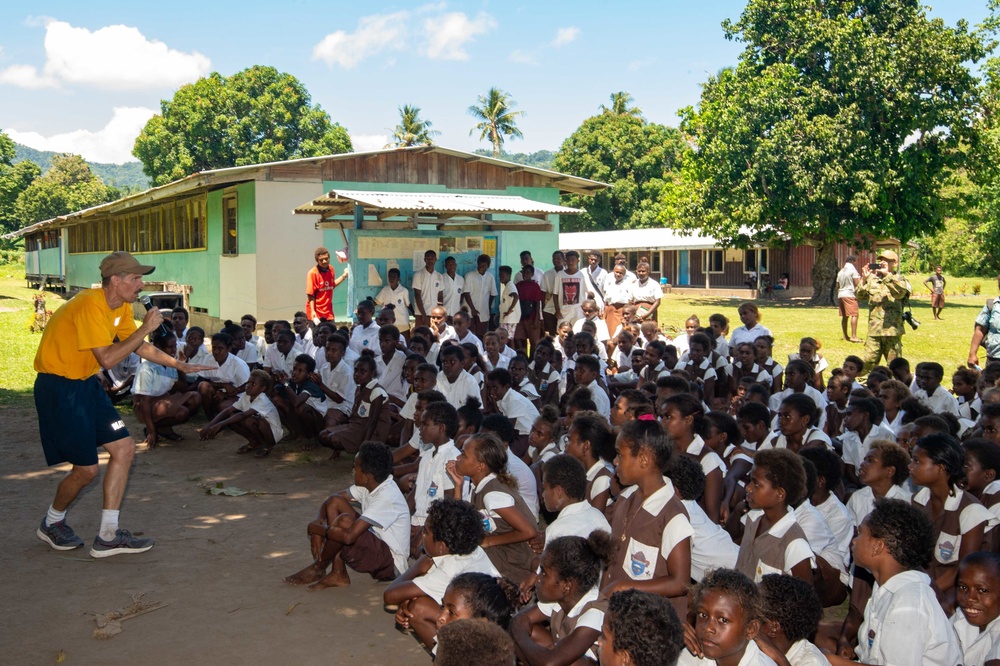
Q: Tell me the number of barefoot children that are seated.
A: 1